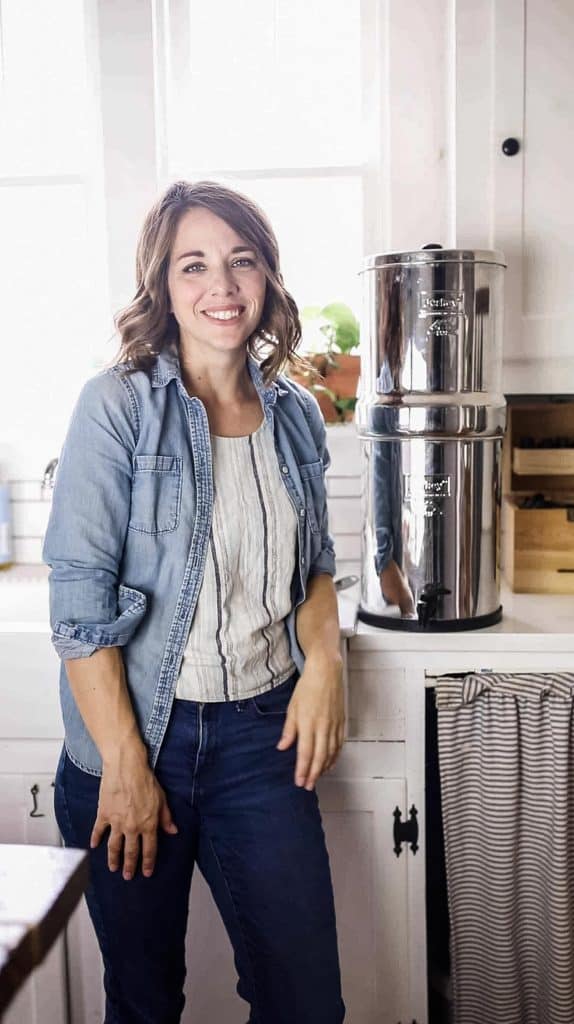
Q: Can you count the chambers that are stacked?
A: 2